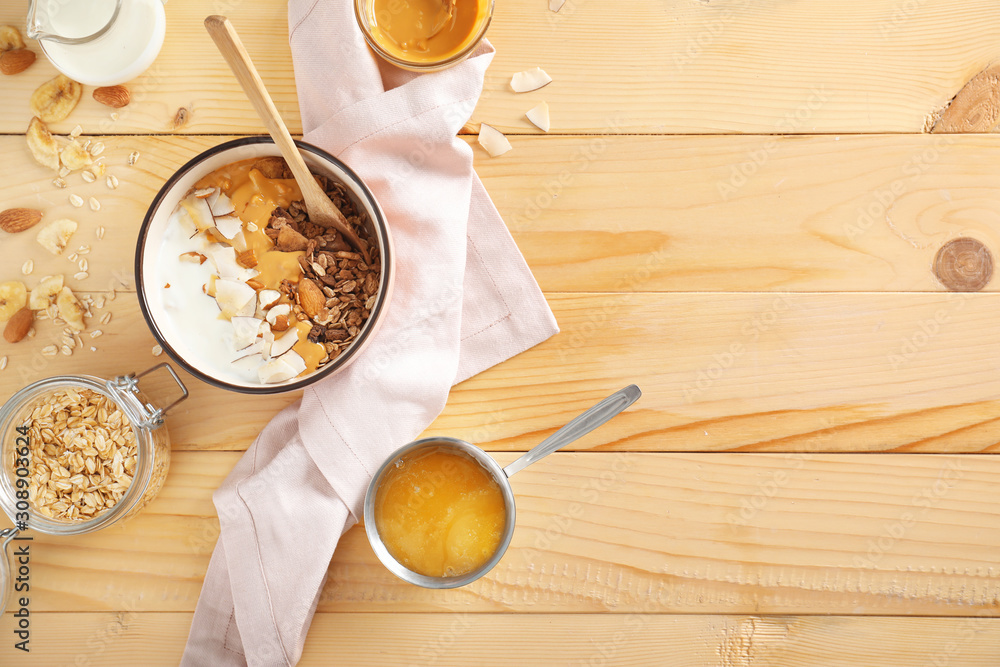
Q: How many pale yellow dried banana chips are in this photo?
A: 8